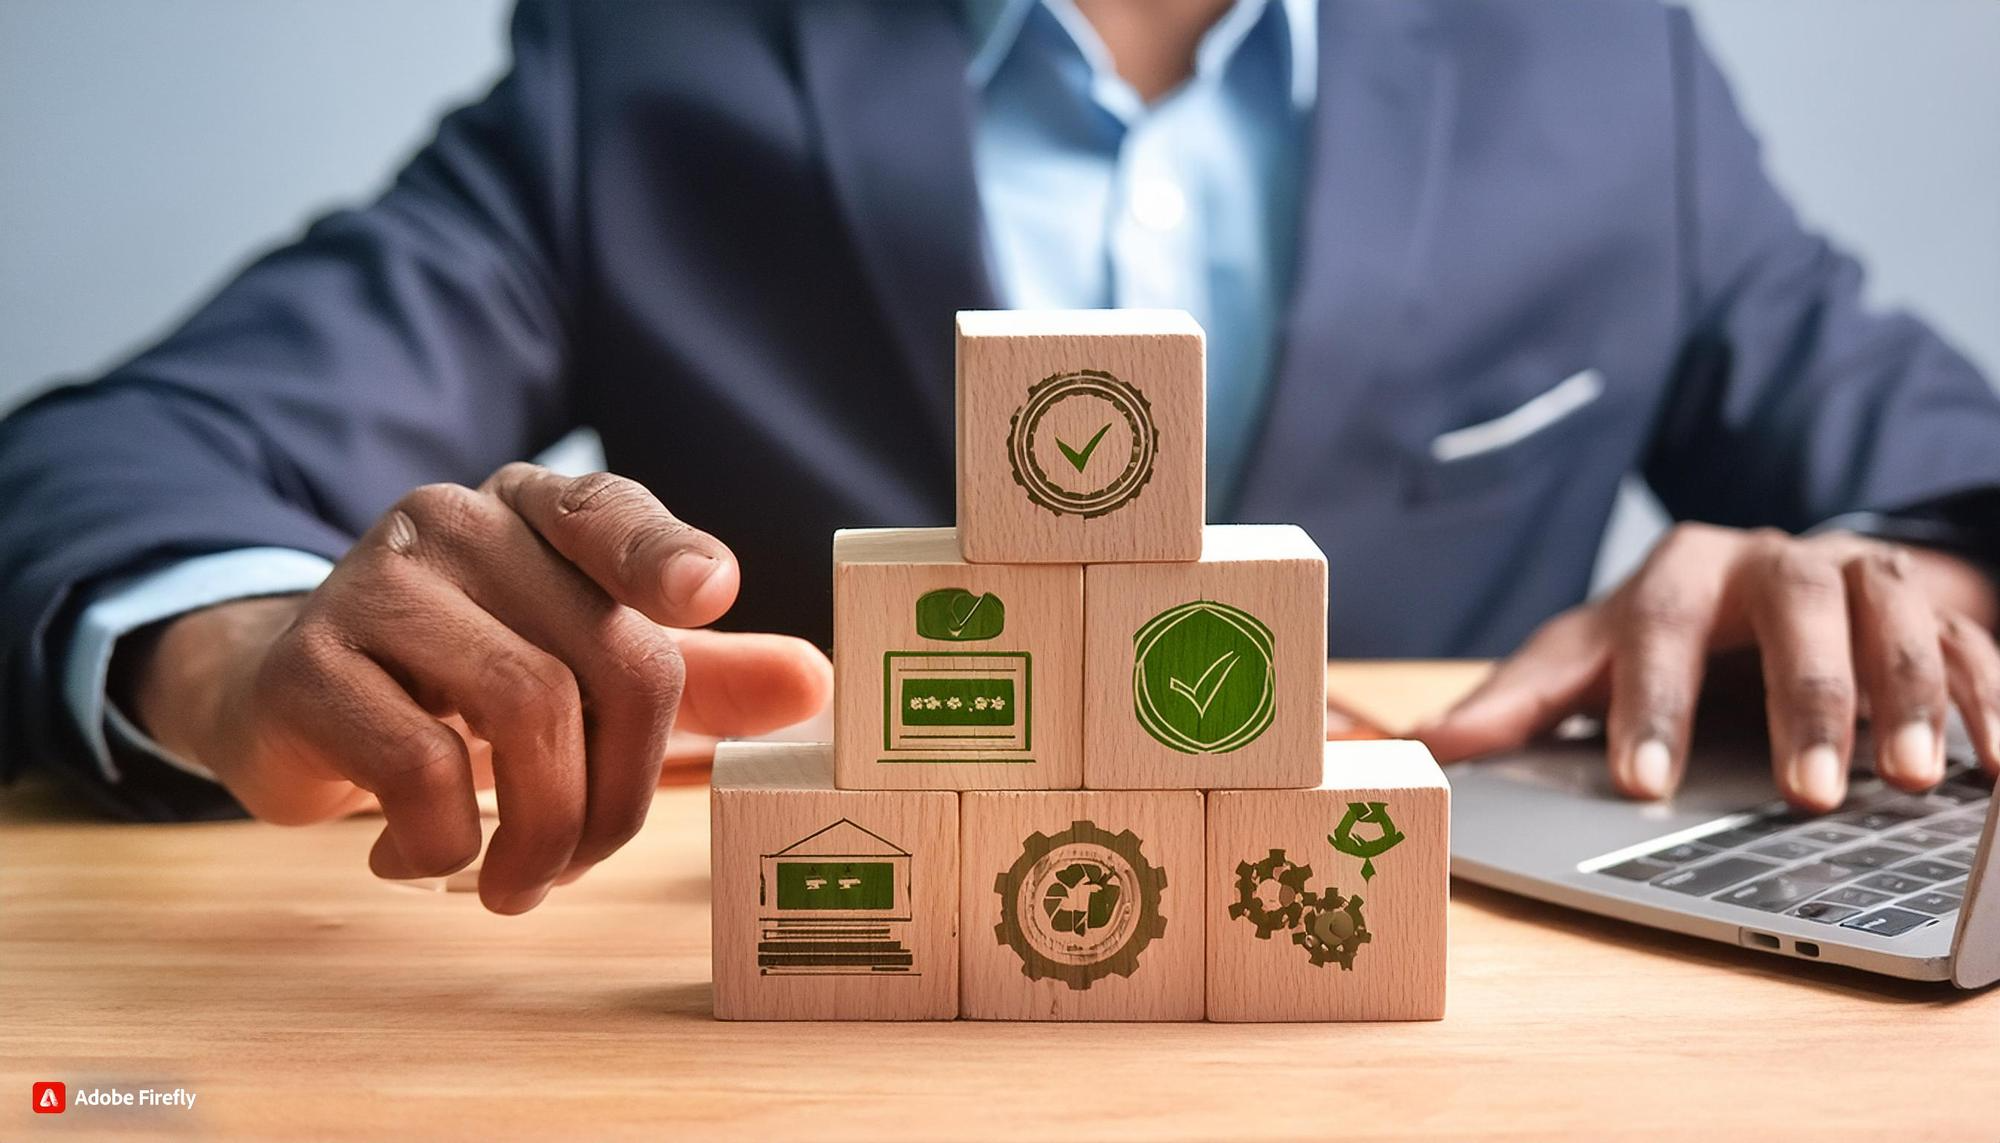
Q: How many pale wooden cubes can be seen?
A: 6